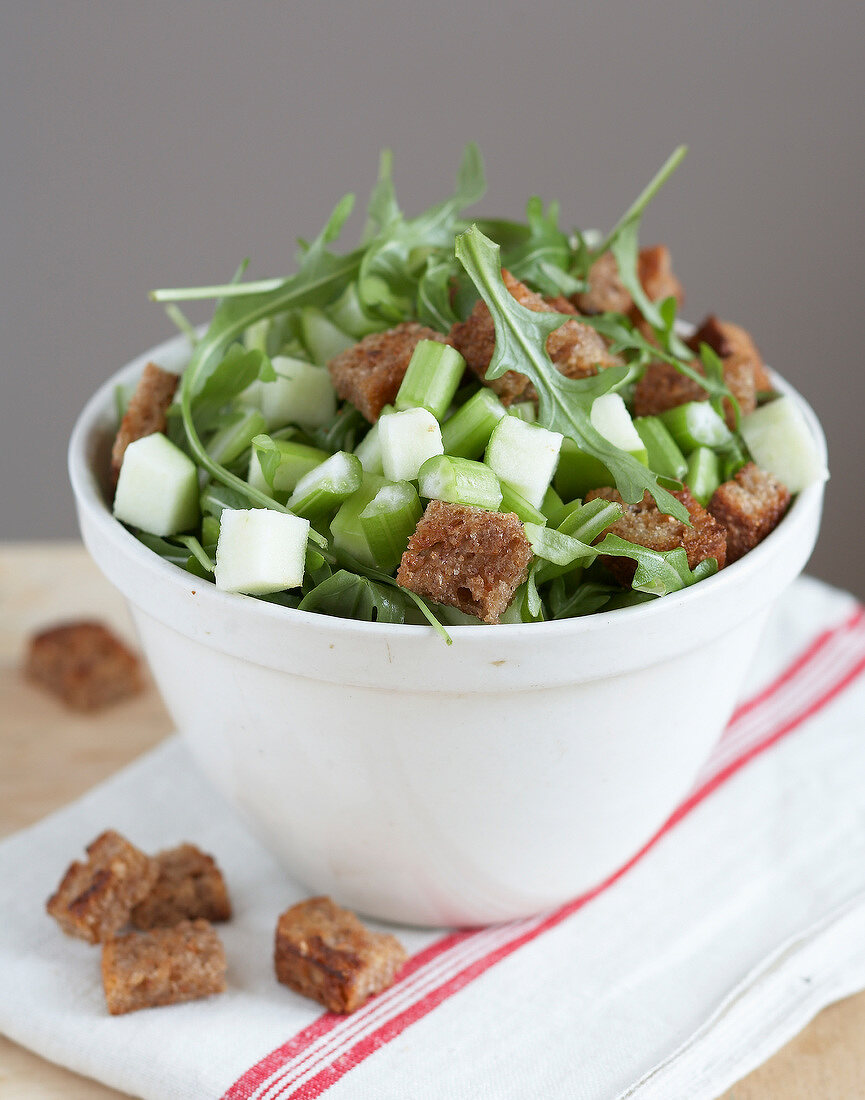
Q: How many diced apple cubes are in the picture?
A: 7